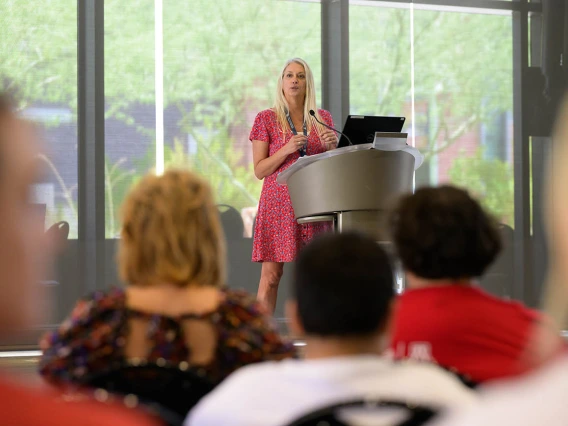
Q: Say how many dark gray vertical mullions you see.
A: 3